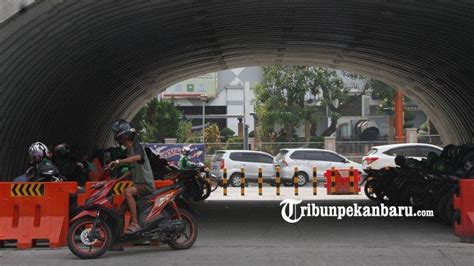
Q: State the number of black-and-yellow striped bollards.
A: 8